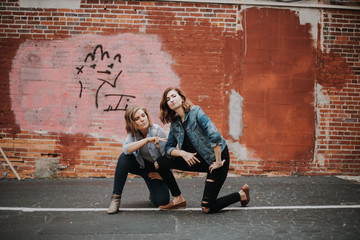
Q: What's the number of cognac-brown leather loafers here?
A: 2